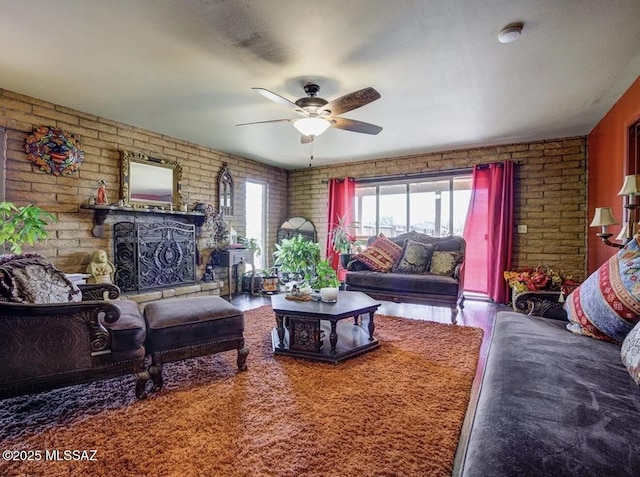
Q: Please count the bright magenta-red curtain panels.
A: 2